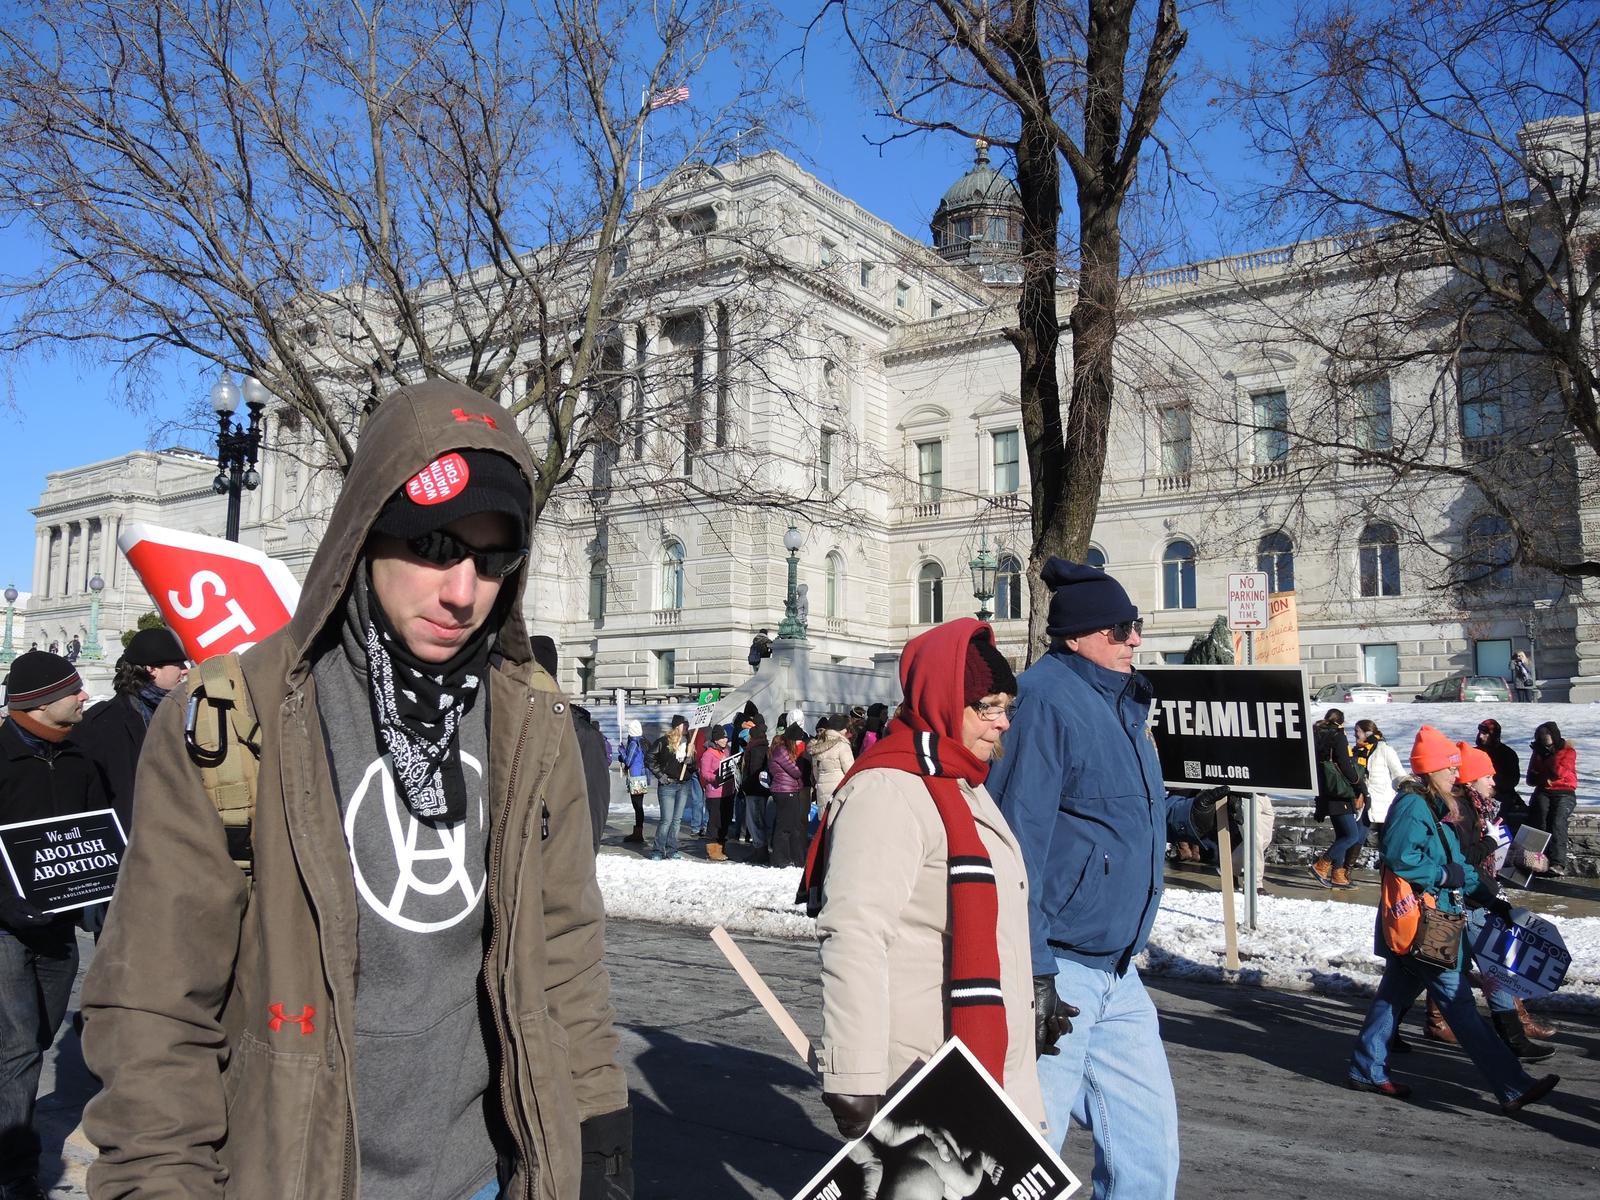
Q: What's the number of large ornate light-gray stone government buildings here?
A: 1